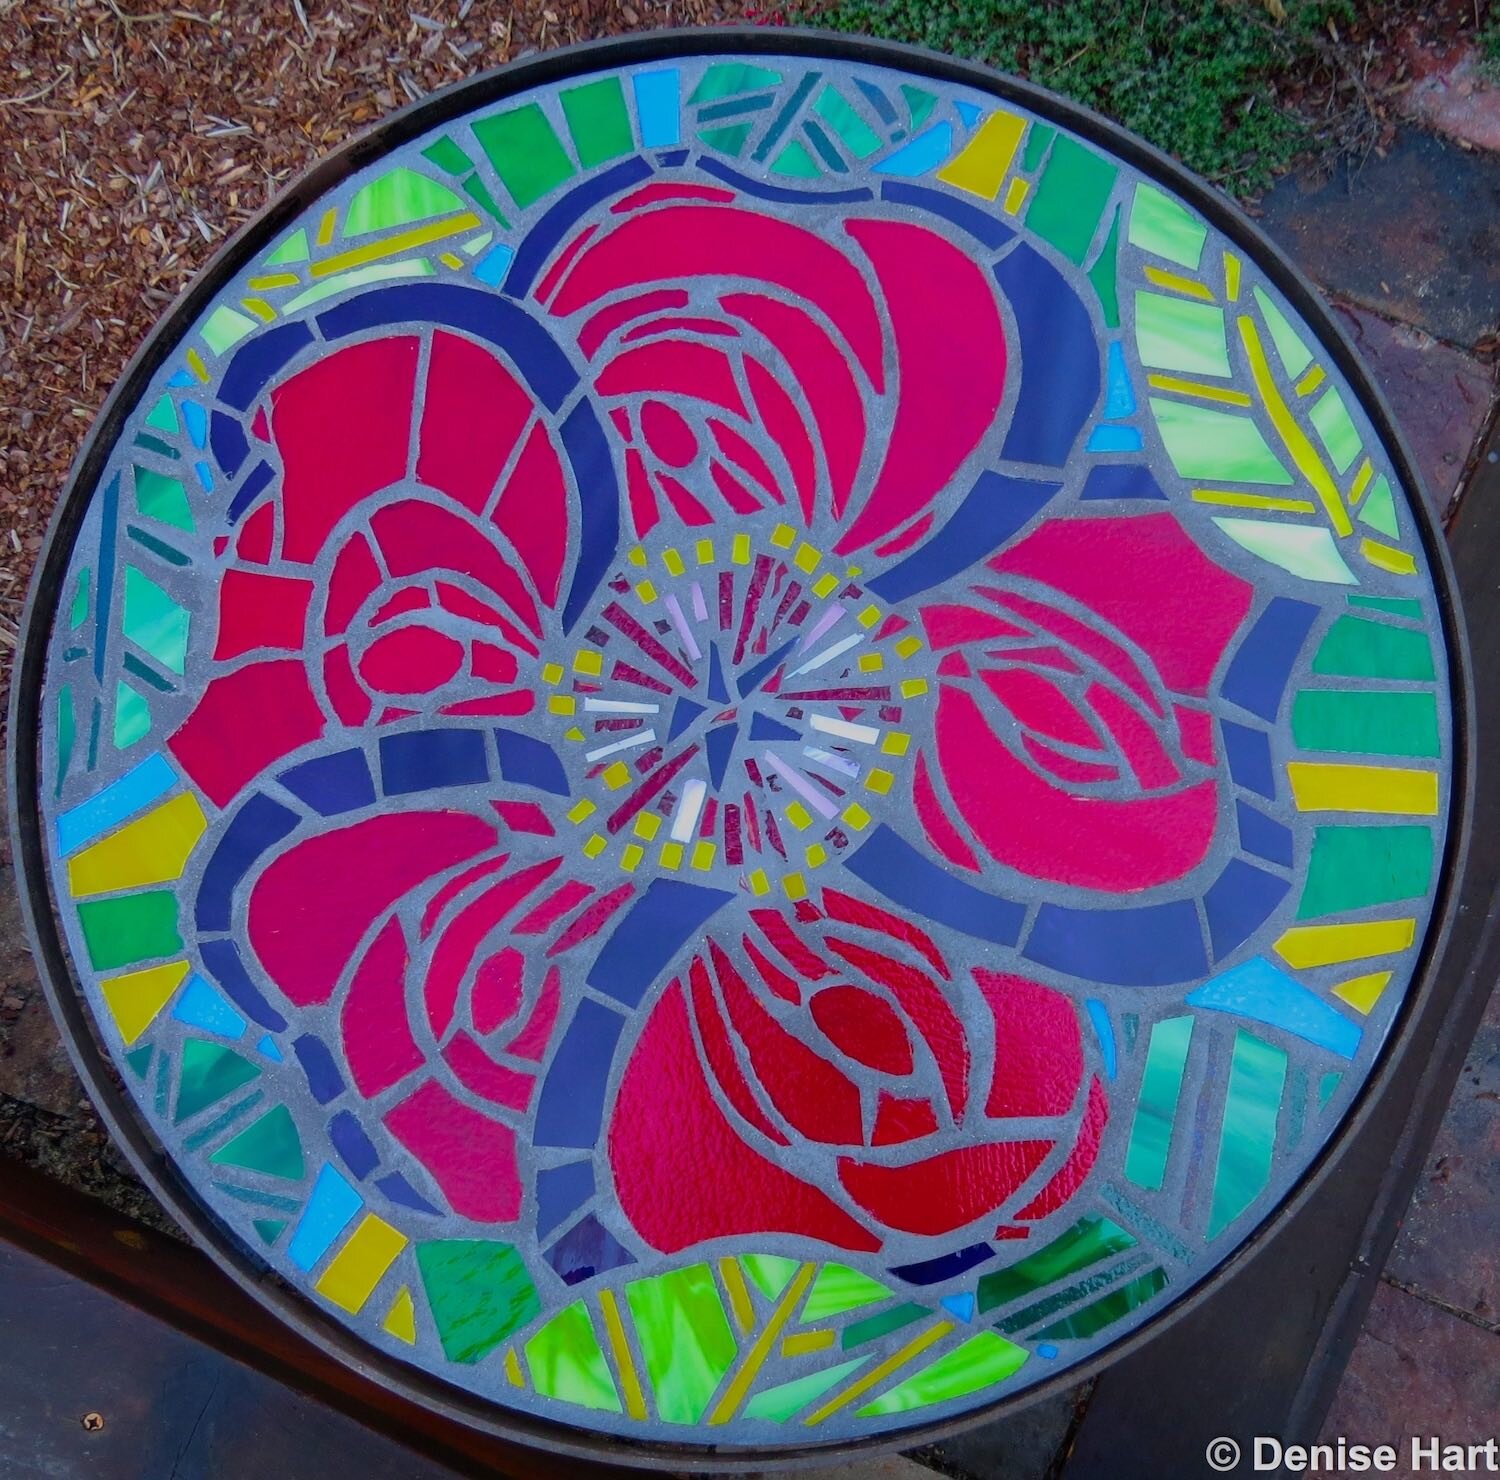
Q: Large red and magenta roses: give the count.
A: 5